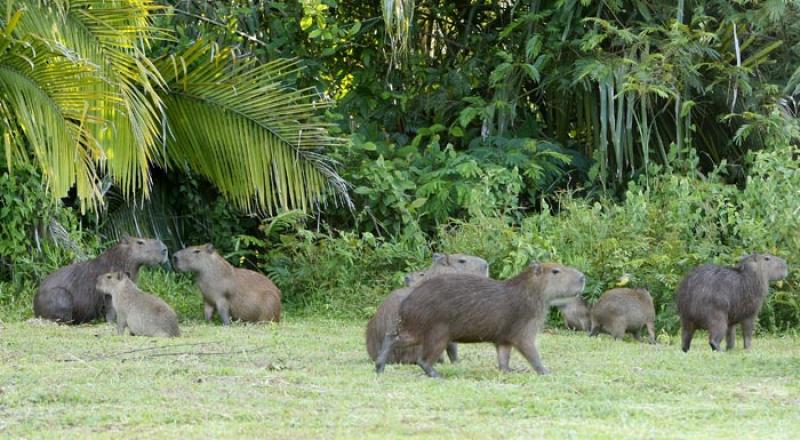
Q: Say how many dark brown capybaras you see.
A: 3